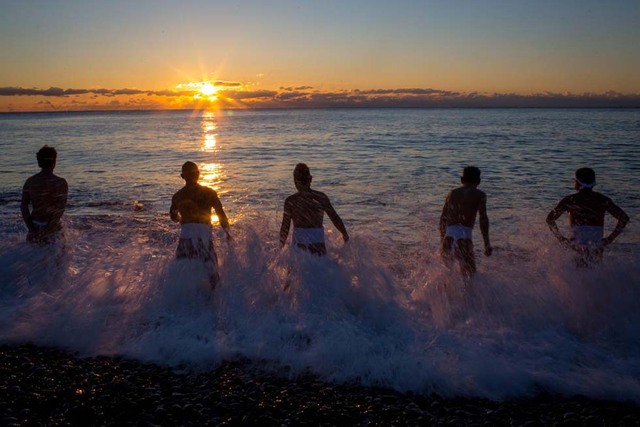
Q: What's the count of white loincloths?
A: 4